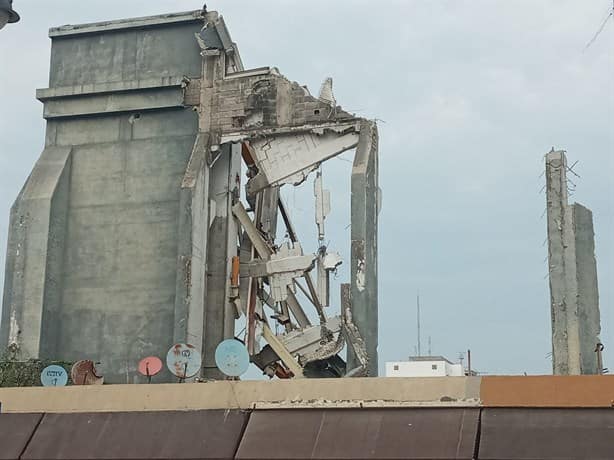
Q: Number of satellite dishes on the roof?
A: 5